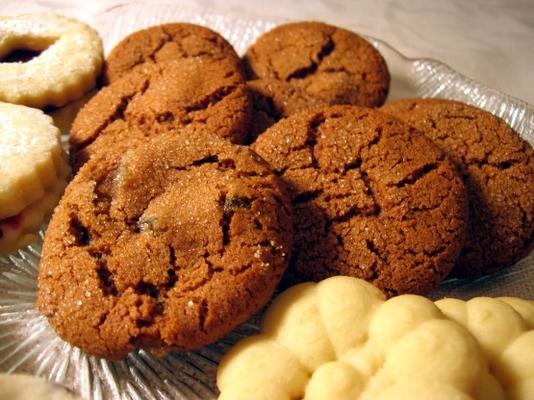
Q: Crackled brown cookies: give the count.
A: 7